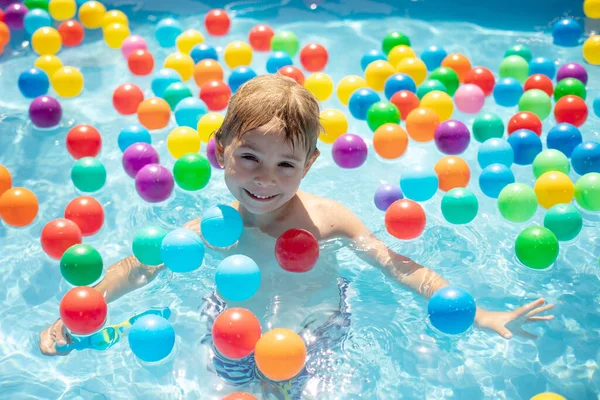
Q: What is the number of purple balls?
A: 9